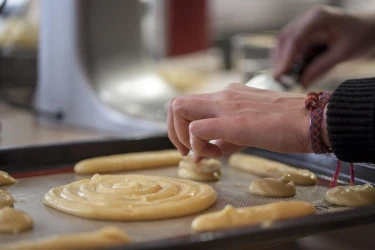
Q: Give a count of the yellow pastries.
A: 11